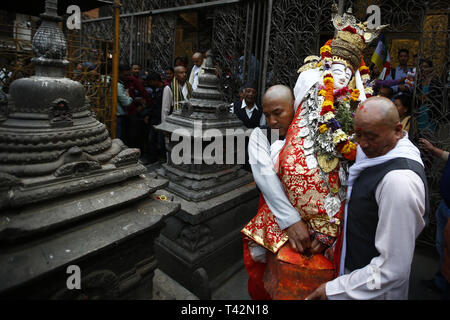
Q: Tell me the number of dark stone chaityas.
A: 2